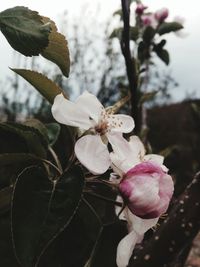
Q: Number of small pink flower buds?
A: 3